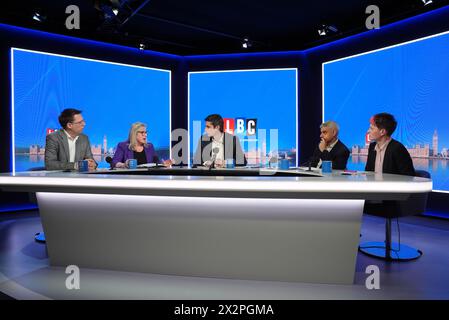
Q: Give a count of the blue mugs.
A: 5